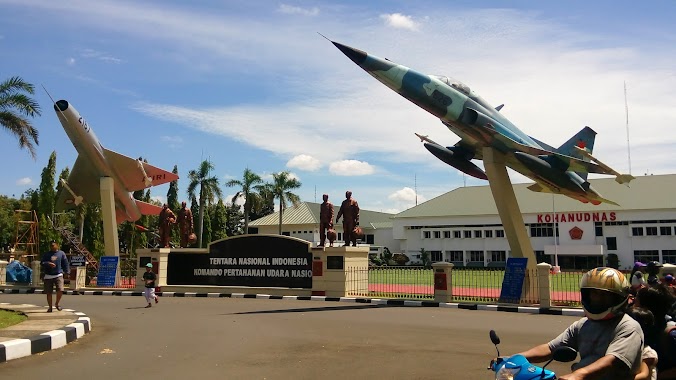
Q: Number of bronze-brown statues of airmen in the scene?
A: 4